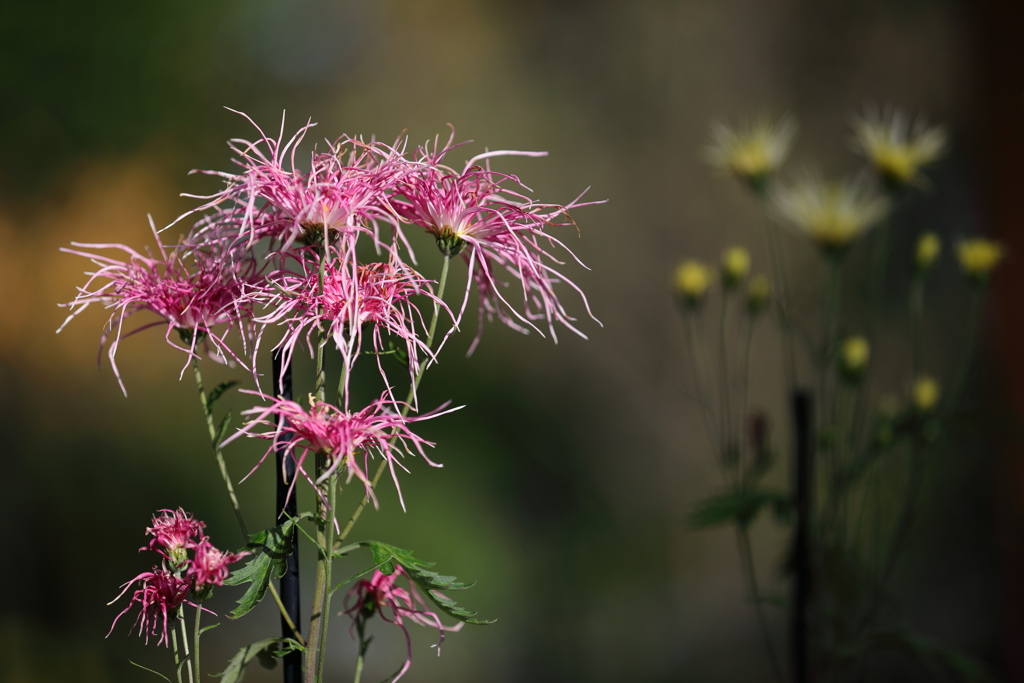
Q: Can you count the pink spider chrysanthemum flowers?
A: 9